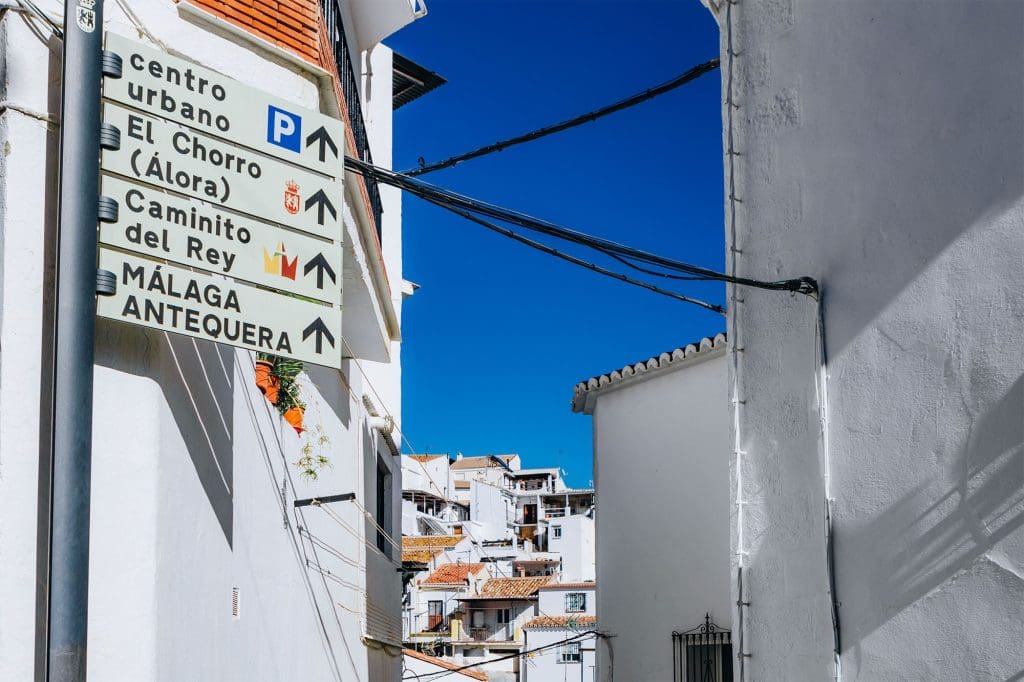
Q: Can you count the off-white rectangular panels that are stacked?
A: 4